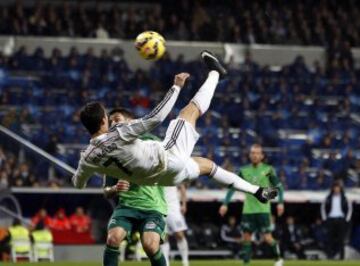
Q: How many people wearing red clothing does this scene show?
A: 3